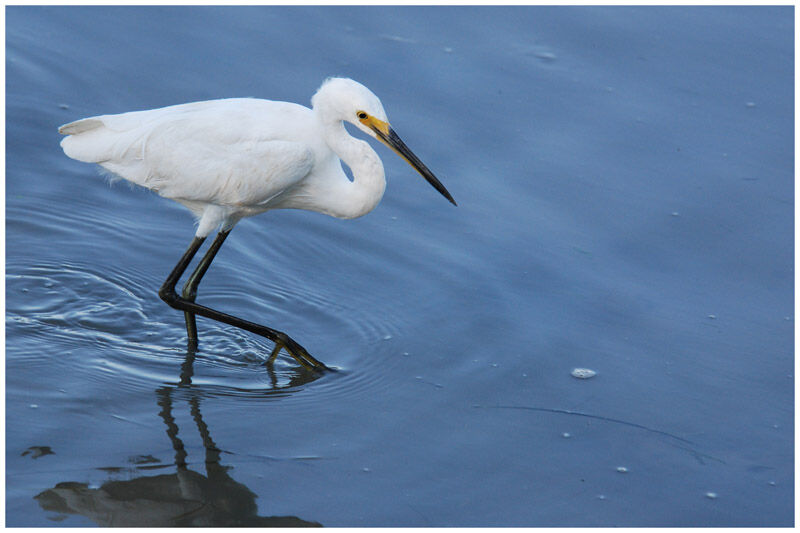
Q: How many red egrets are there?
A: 0